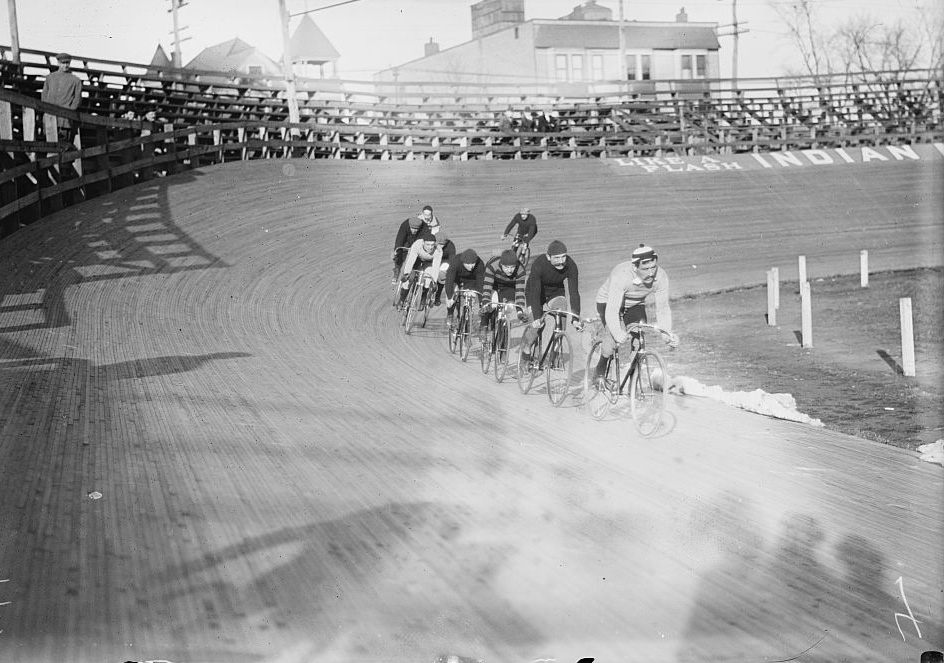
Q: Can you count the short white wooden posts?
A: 6